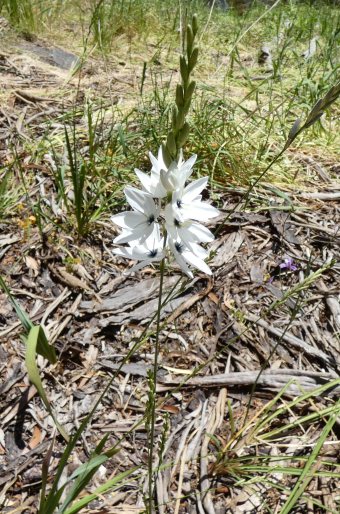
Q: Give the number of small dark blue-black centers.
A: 5